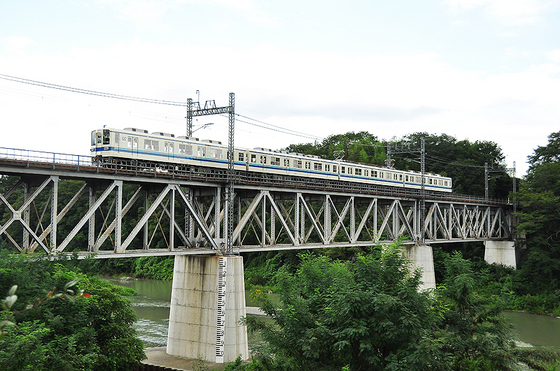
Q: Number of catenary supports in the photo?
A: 3